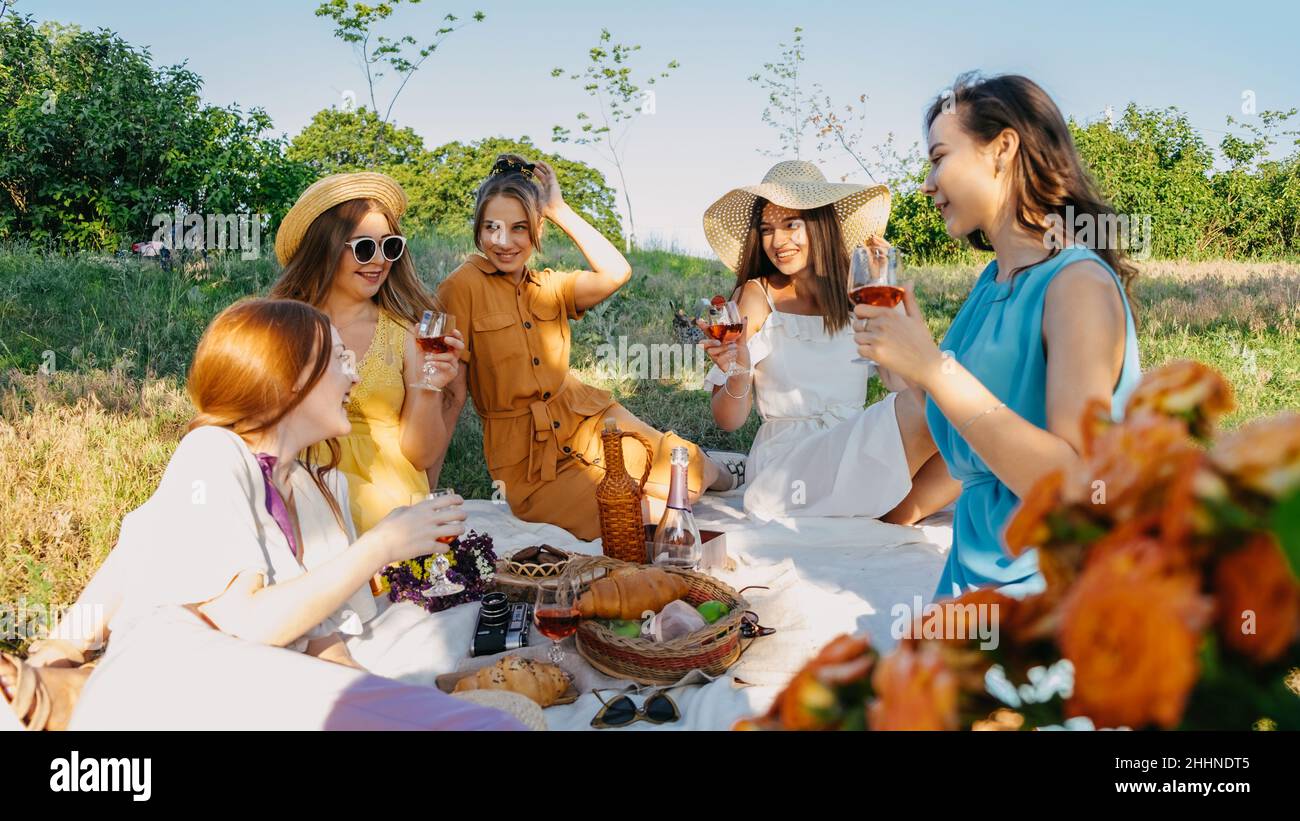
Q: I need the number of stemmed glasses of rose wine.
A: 5